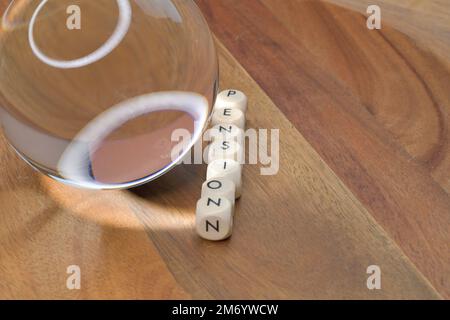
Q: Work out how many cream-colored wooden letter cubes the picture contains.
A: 7